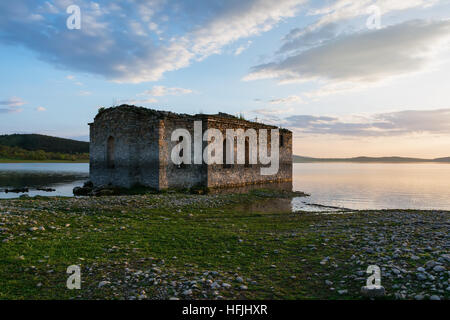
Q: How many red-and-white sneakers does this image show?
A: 0